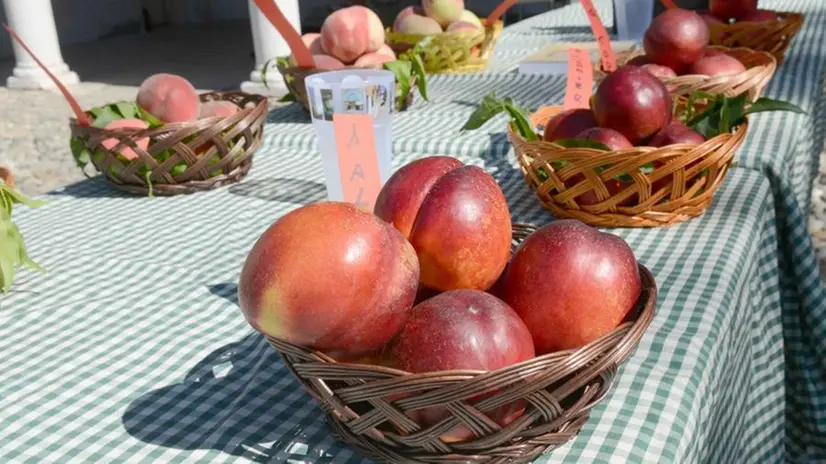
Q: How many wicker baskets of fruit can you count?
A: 7